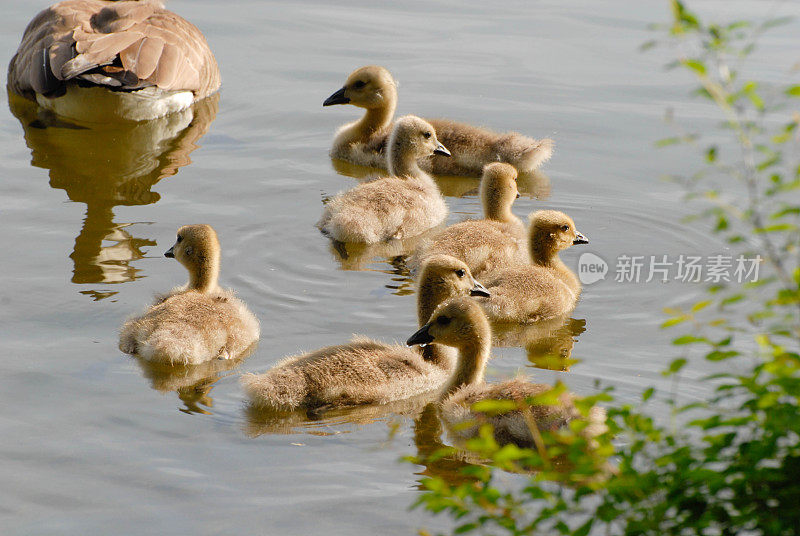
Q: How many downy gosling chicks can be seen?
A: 7